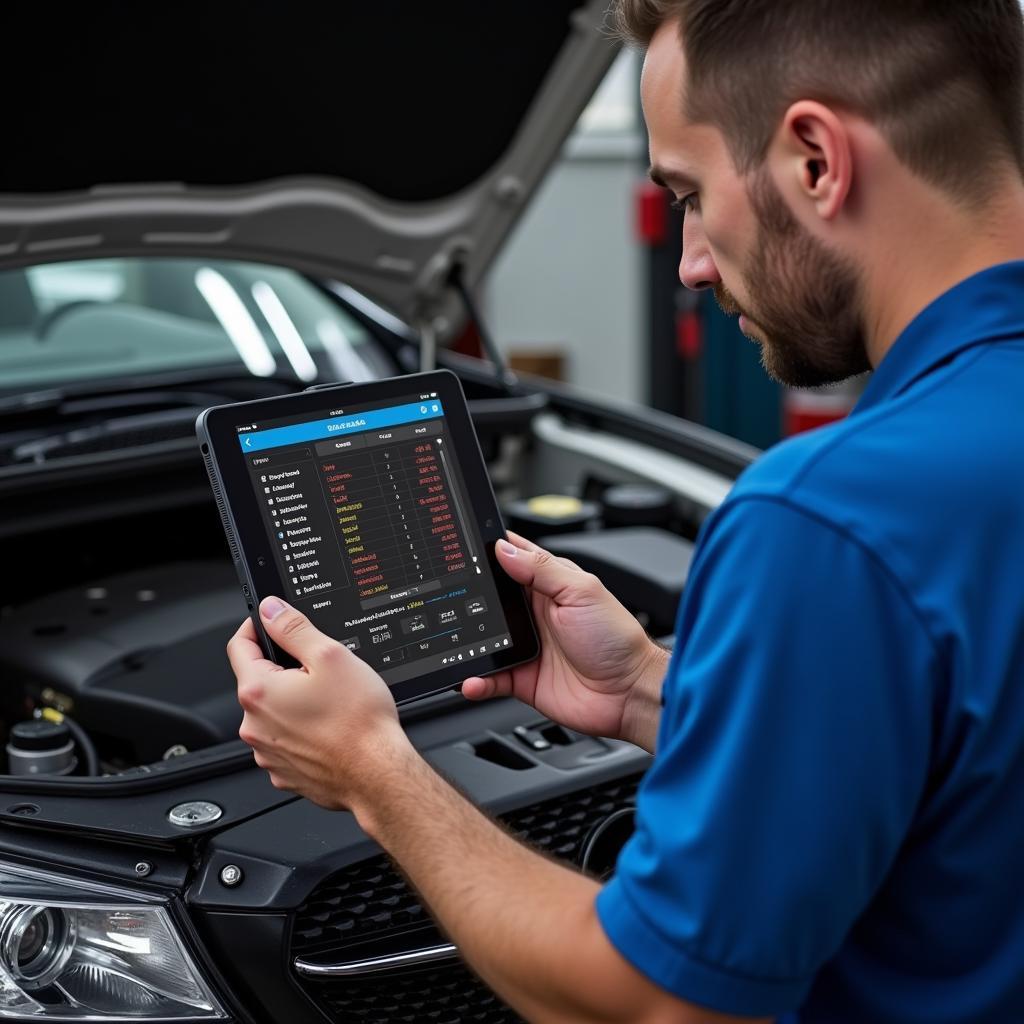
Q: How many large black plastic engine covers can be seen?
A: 1